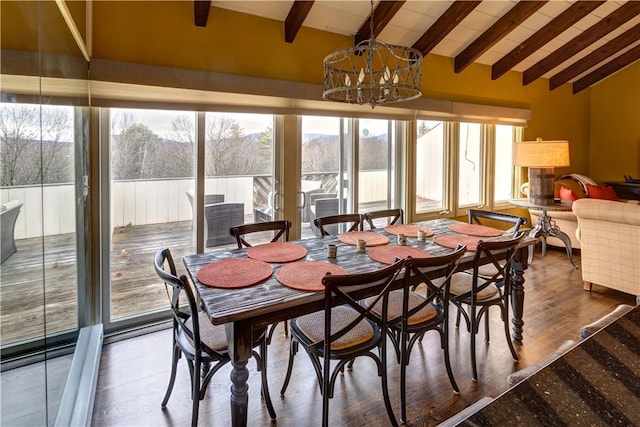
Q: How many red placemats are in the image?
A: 8